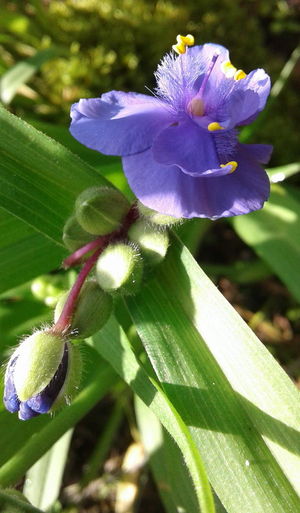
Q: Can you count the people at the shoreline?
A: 0